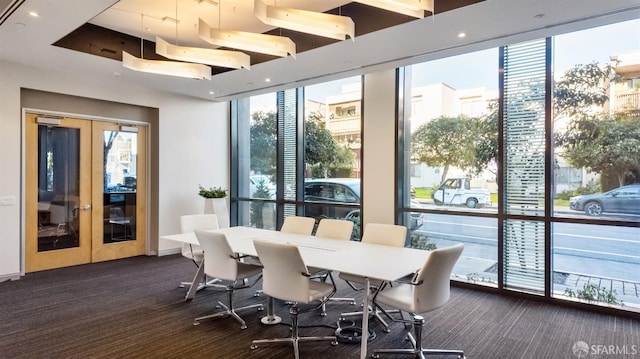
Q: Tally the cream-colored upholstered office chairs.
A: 7